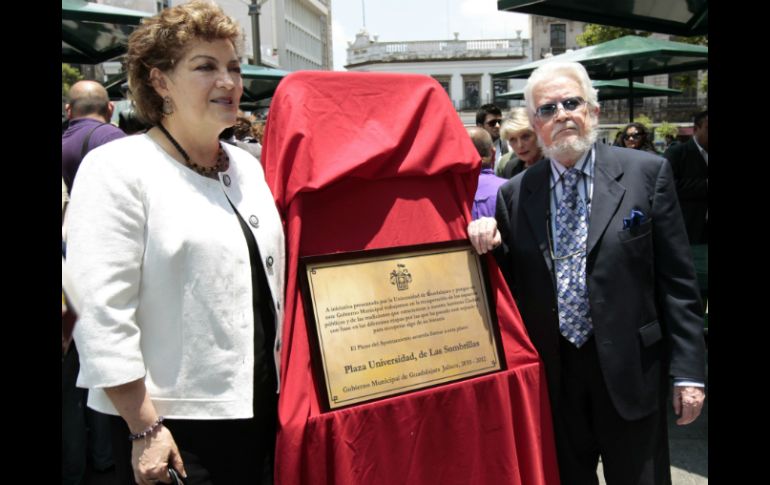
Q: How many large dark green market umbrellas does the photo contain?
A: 5